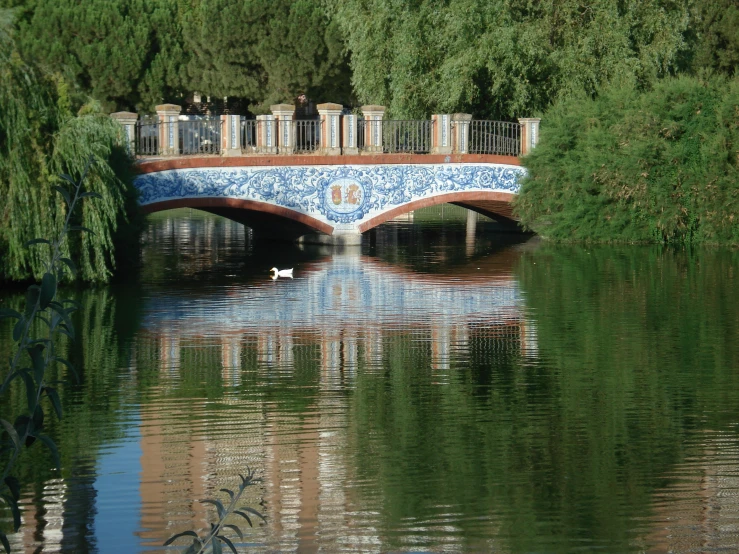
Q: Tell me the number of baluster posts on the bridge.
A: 11